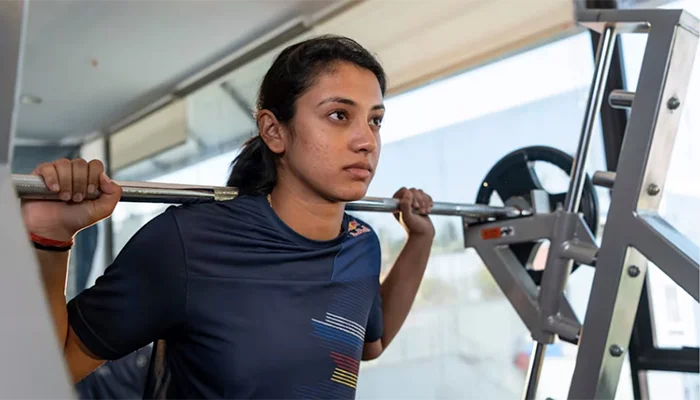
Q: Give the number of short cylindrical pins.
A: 2